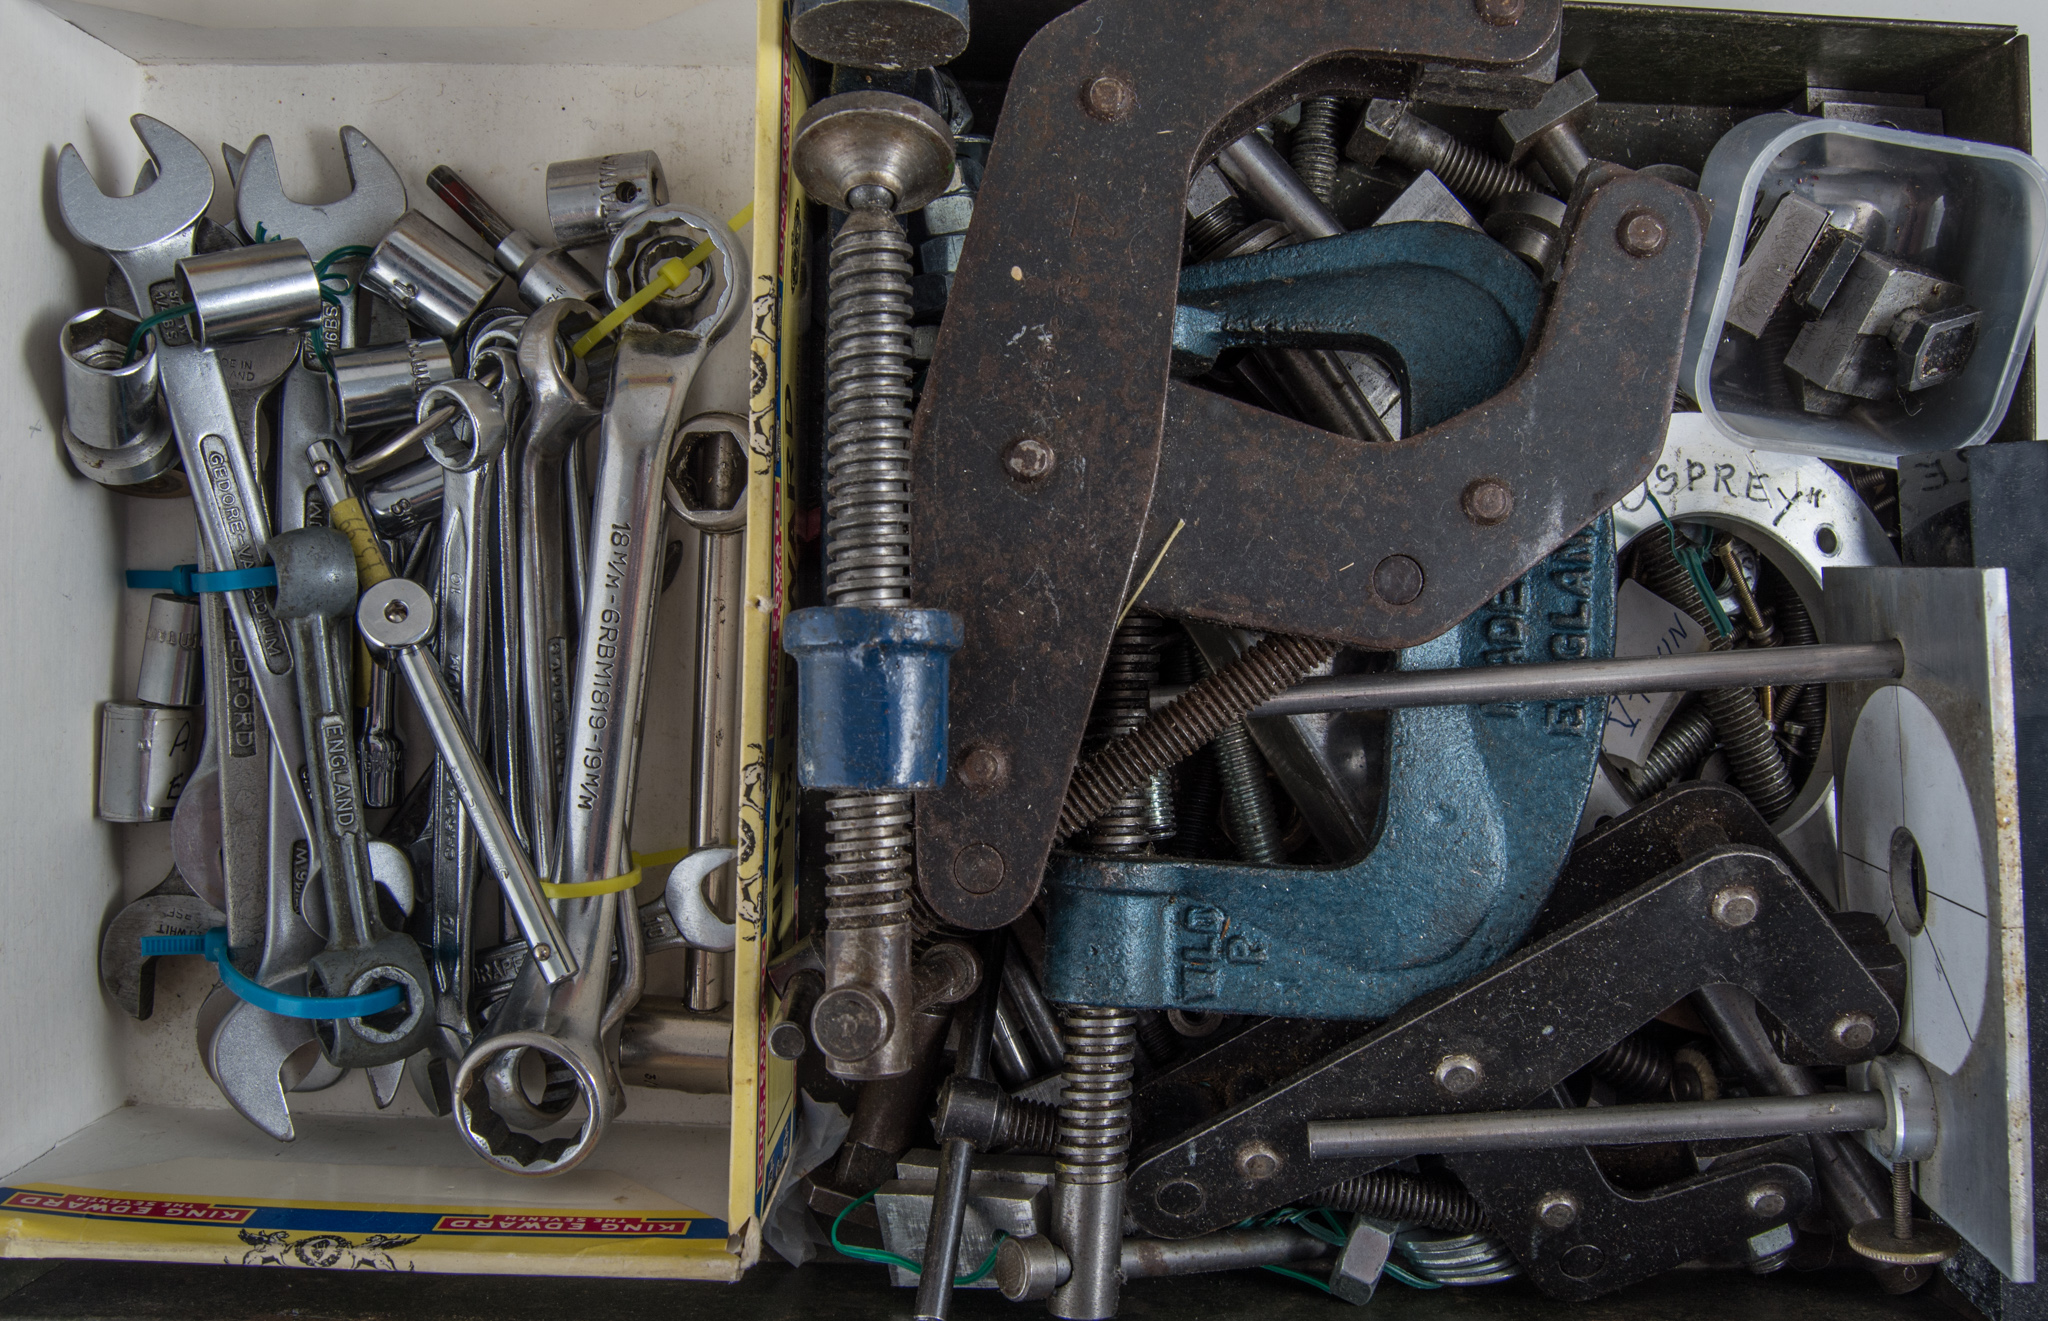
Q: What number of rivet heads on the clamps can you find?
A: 12